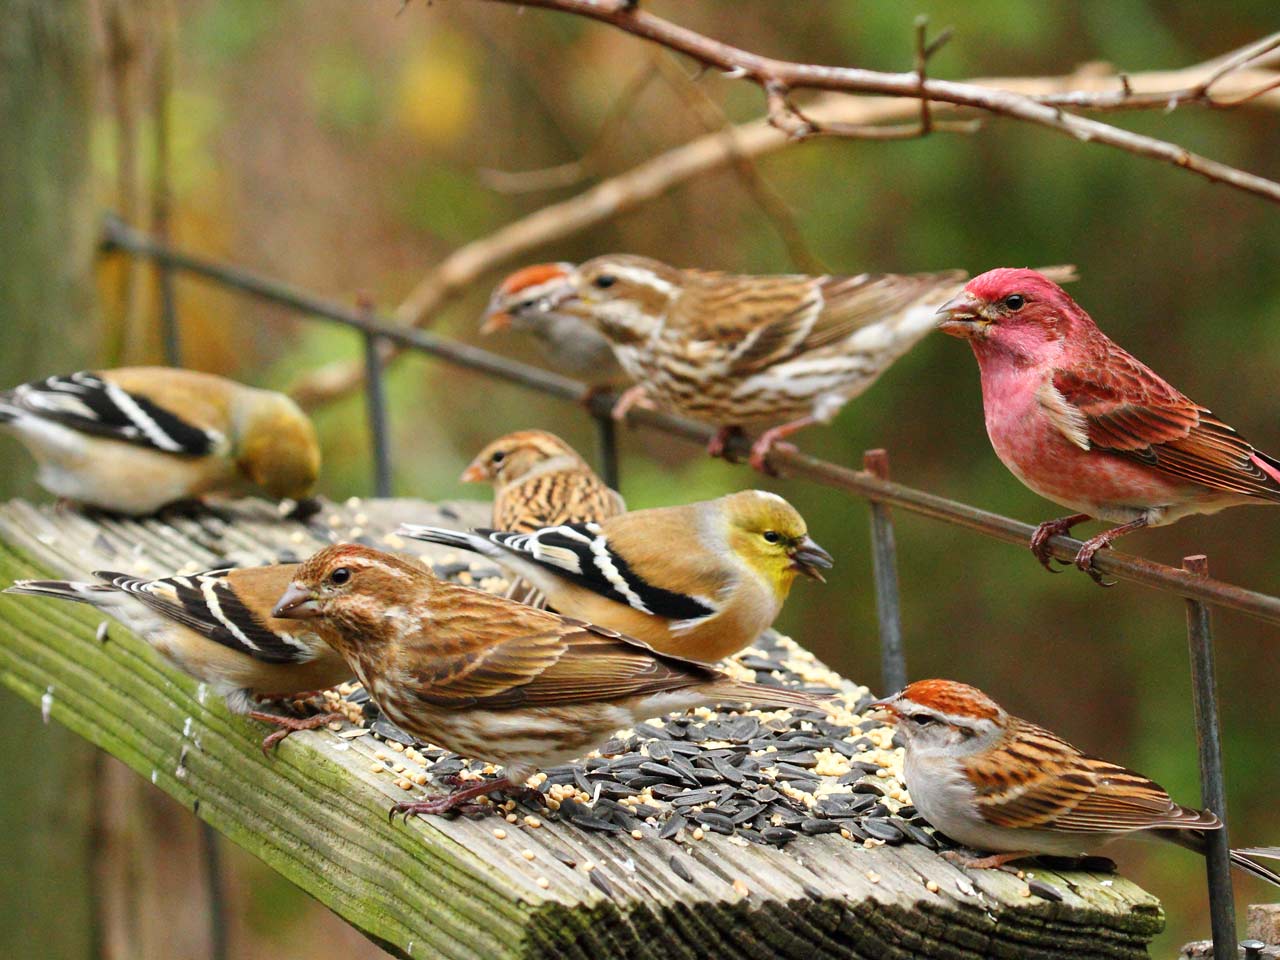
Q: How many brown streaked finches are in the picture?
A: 2